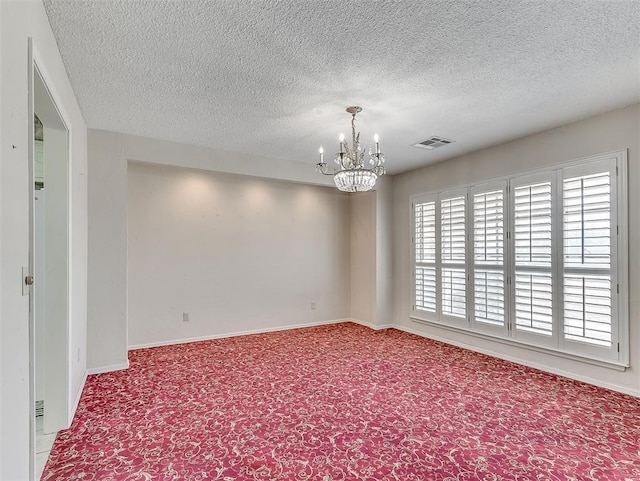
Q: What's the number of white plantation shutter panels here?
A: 5